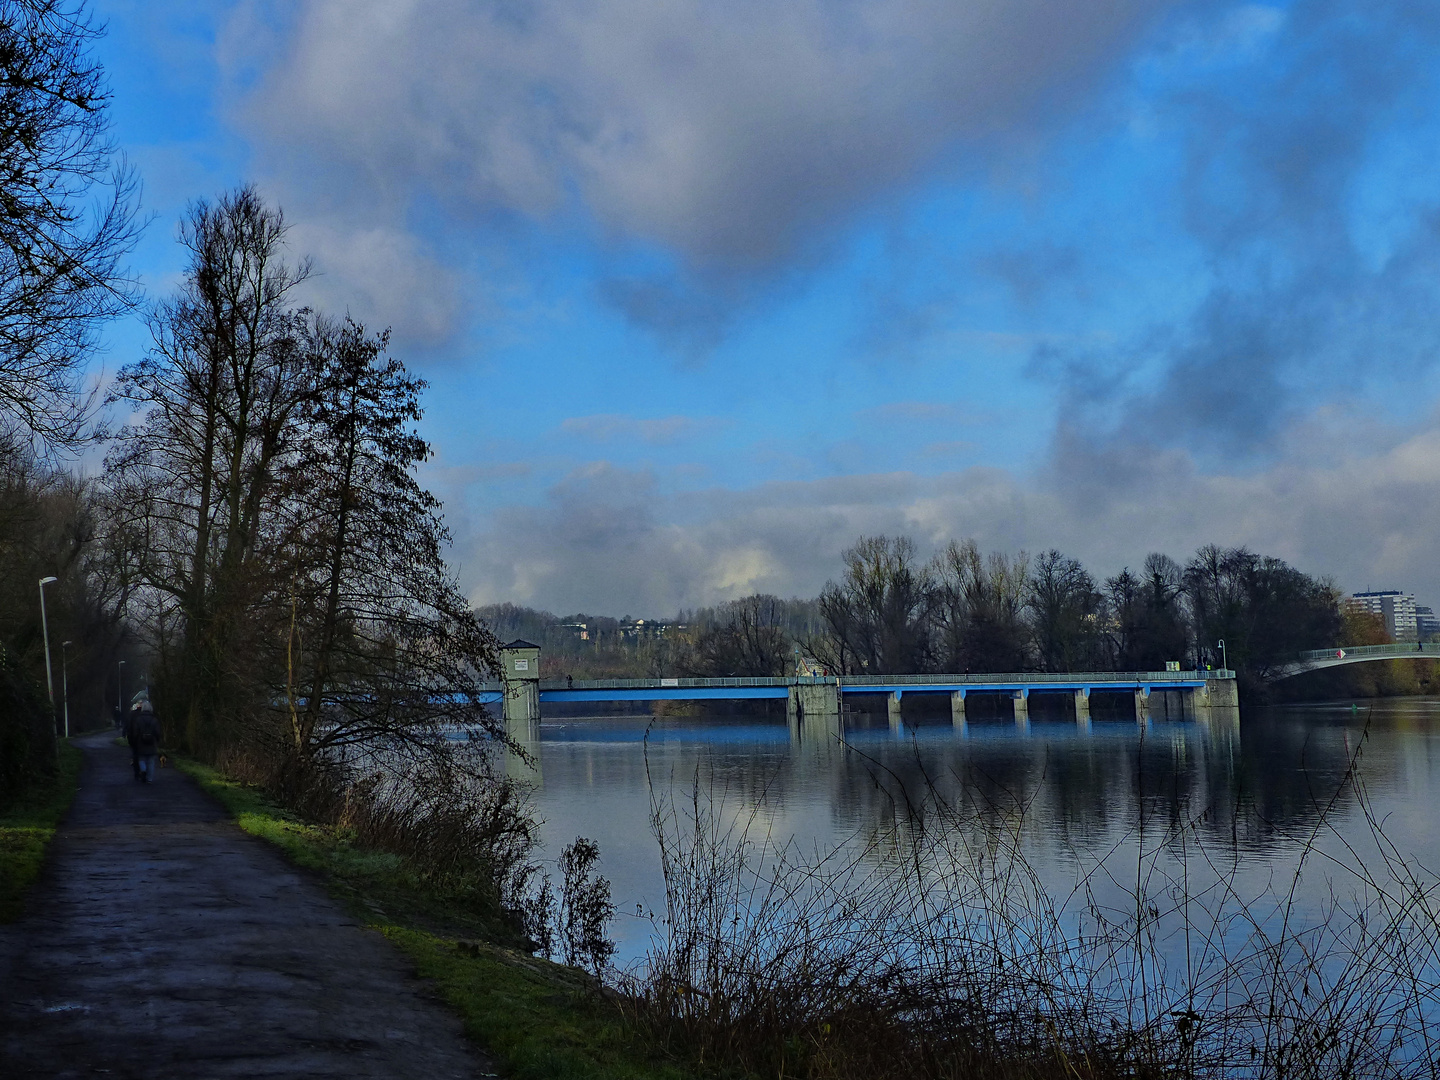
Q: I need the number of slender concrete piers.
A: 5